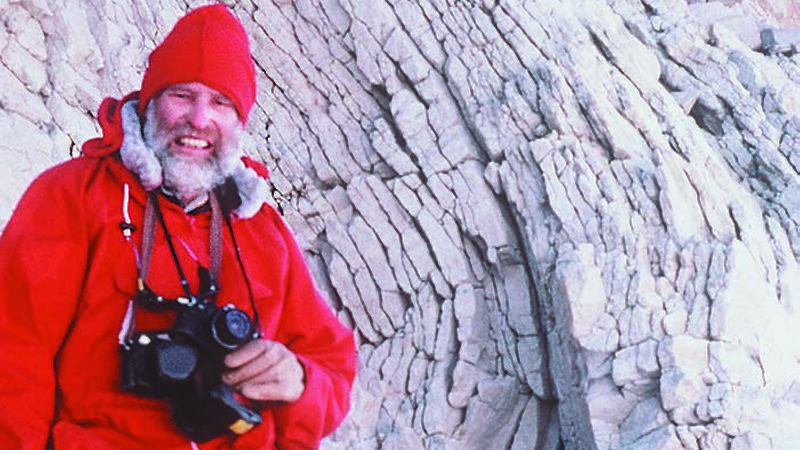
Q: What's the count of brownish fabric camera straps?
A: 2